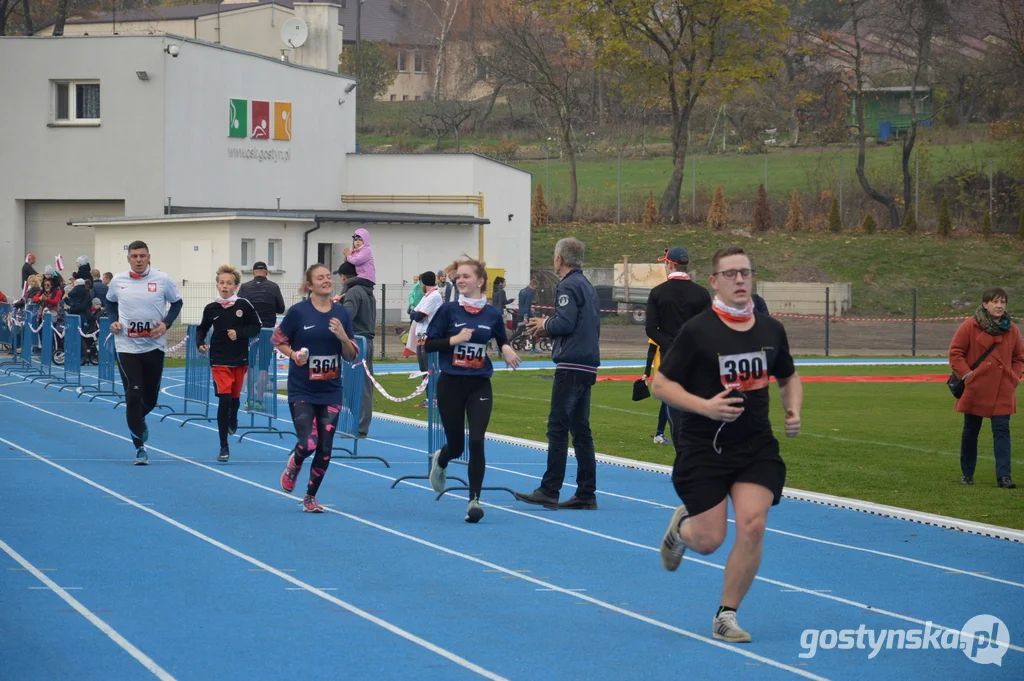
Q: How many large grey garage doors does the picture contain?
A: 1